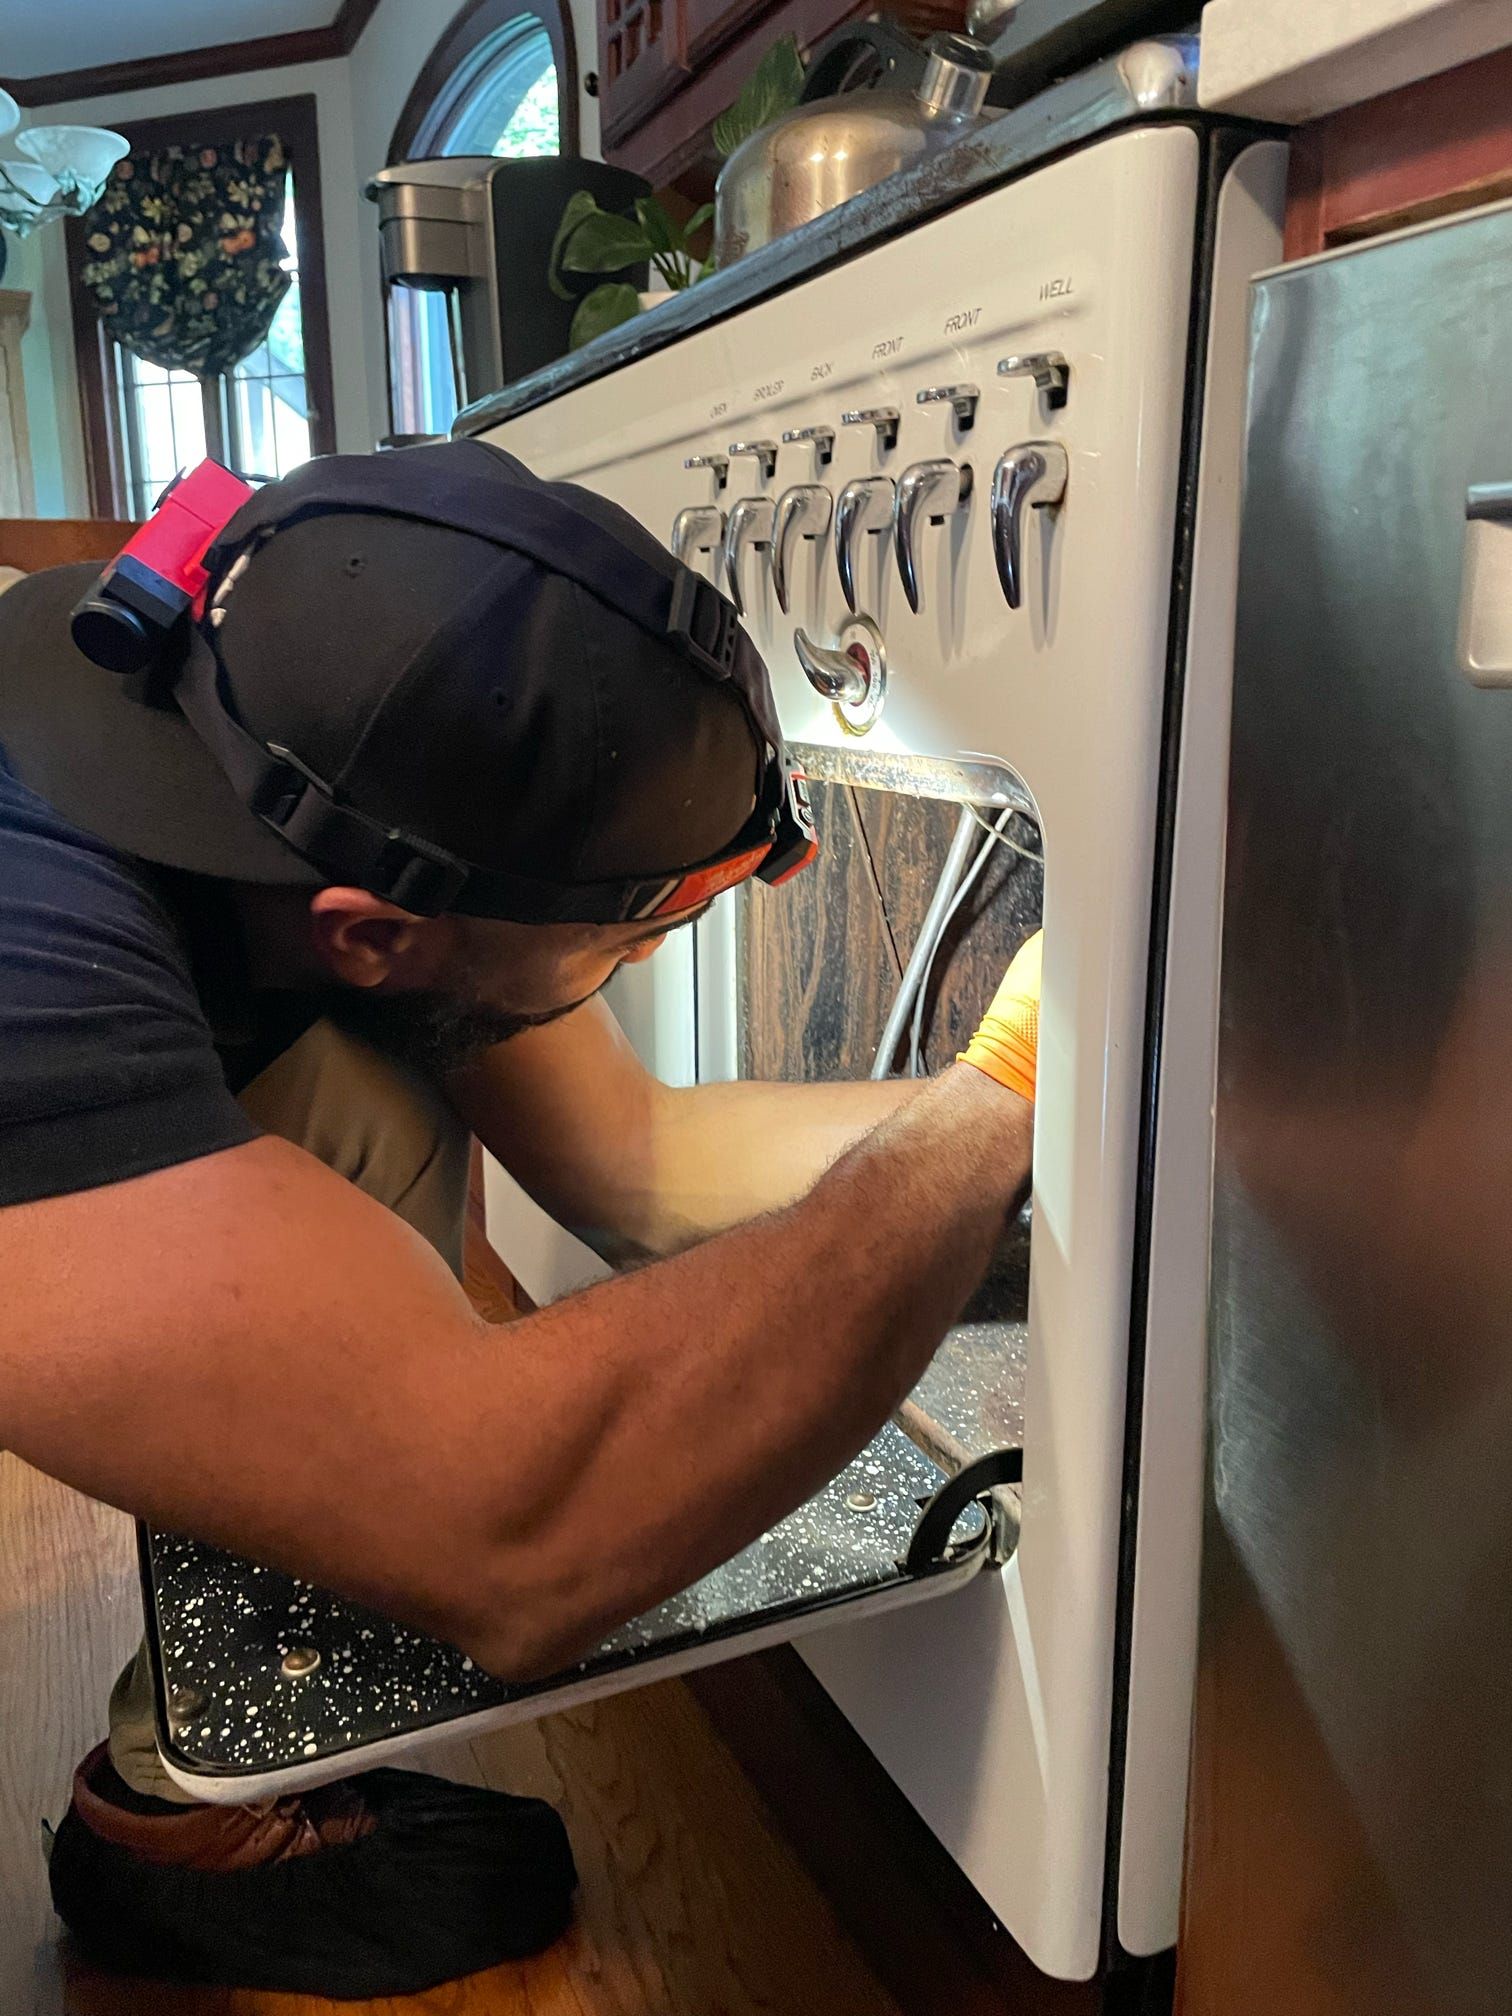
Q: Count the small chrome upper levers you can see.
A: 6